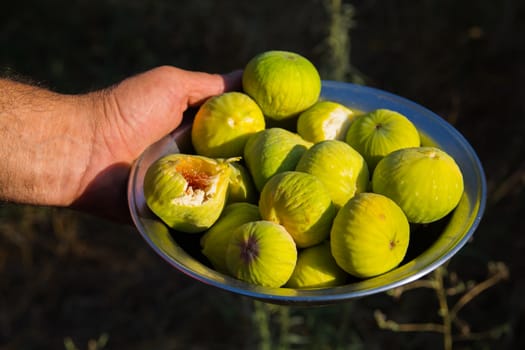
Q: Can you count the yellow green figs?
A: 14